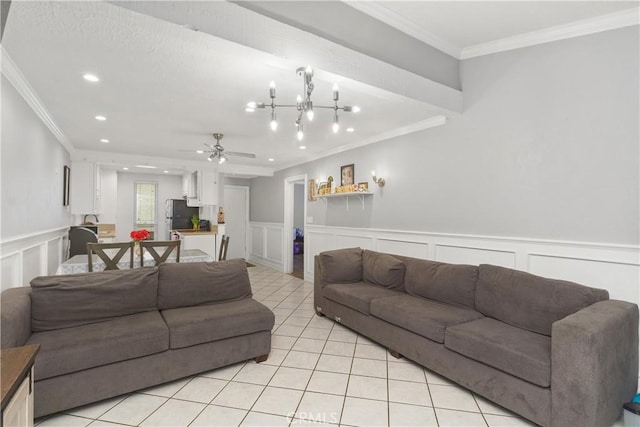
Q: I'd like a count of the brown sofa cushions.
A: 11